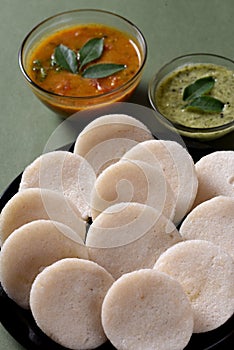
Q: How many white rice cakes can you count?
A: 12